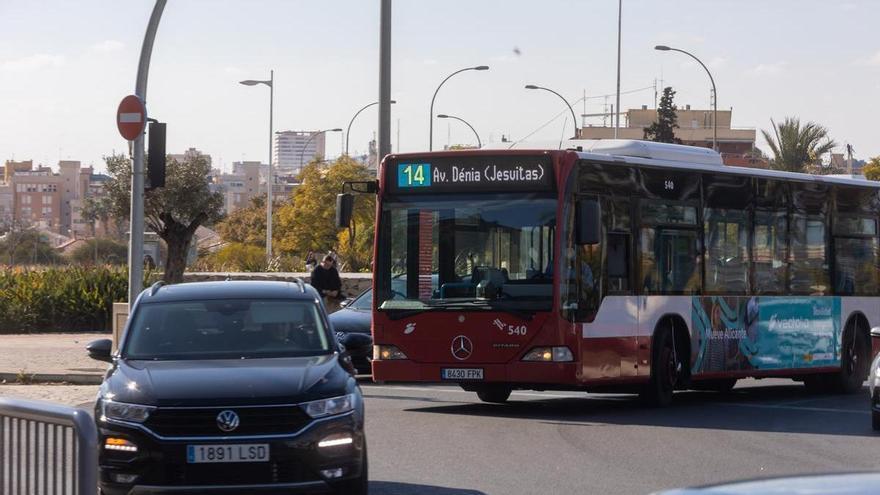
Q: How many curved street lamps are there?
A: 6